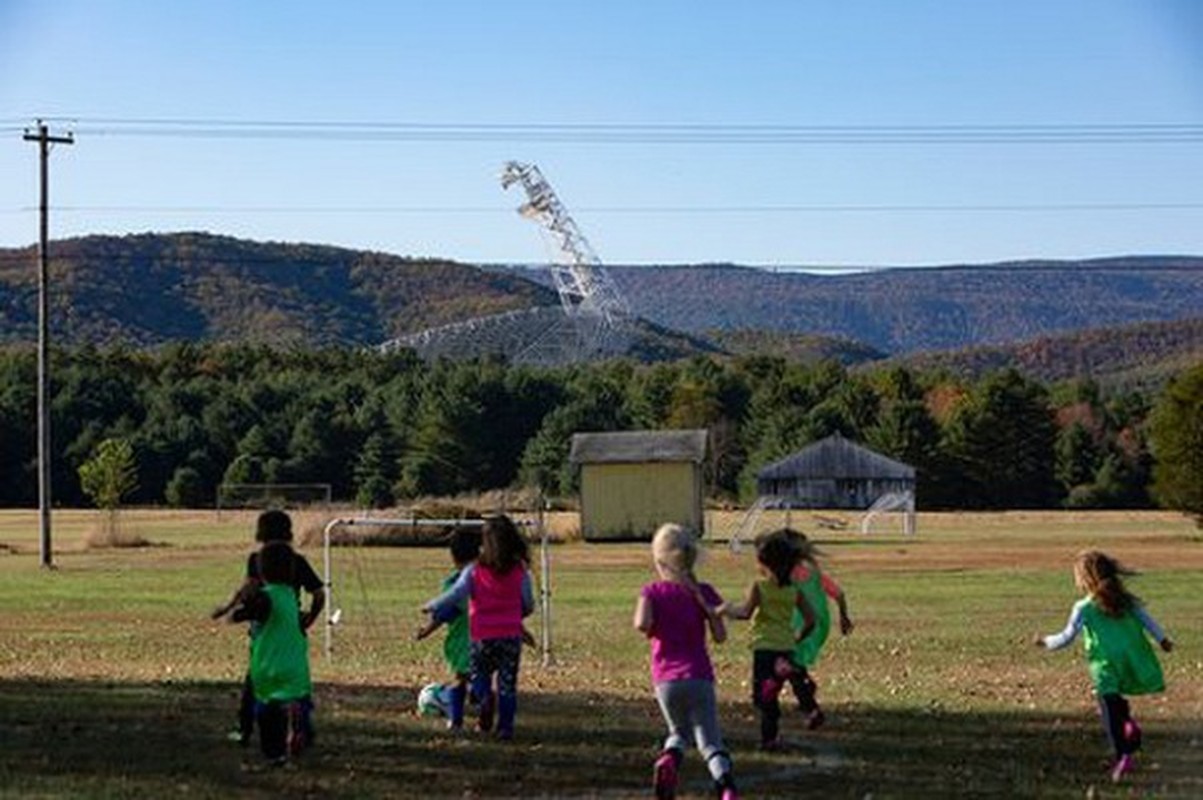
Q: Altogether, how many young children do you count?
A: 8